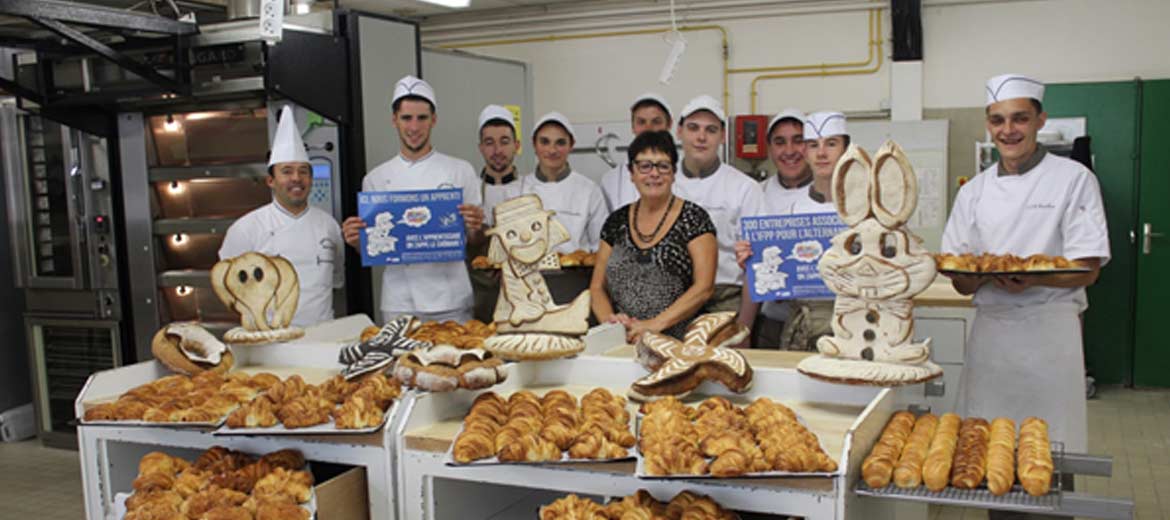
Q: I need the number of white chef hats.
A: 9